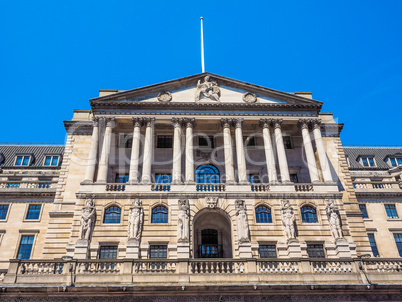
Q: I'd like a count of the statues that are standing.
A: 6